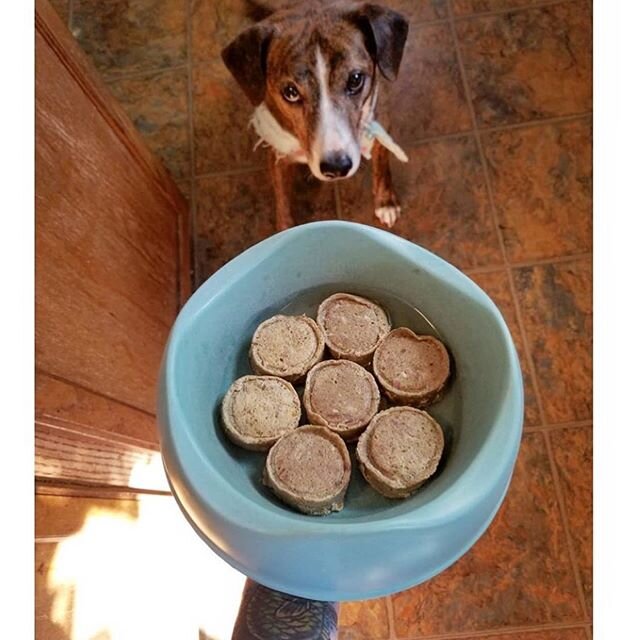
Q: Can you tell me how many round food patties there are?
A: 7